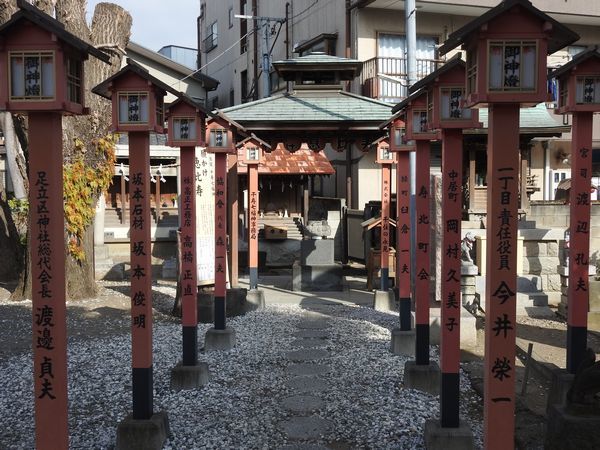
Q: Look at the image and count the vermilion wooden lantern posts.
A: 11